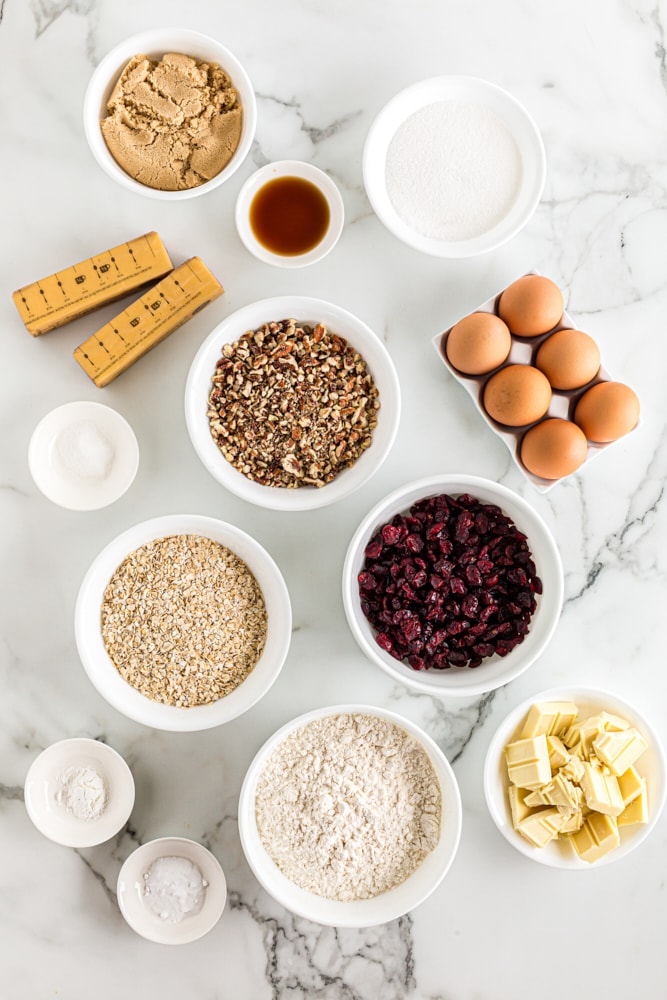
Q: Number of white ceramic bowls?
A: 11